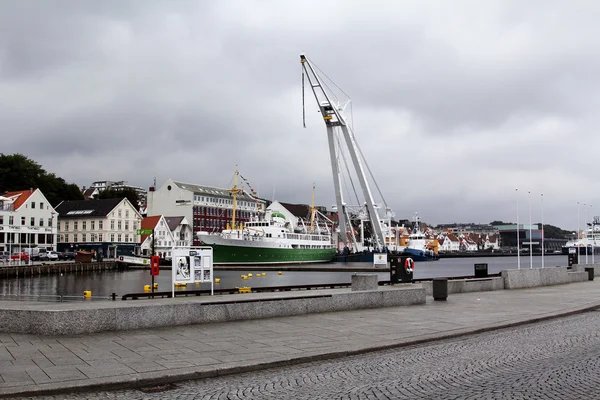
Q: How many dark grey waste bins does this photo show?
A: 2